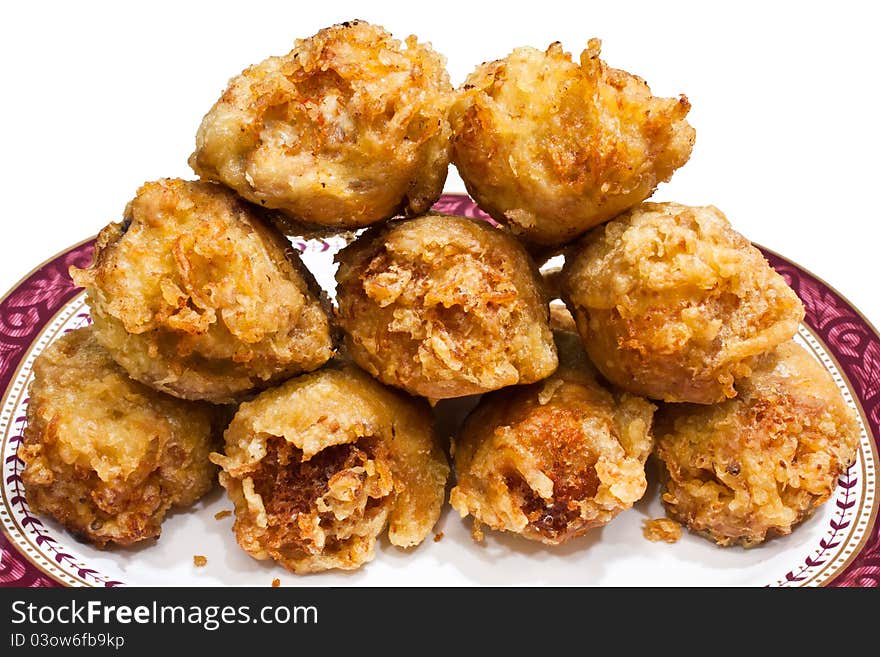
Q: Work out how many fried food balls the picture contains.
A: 9